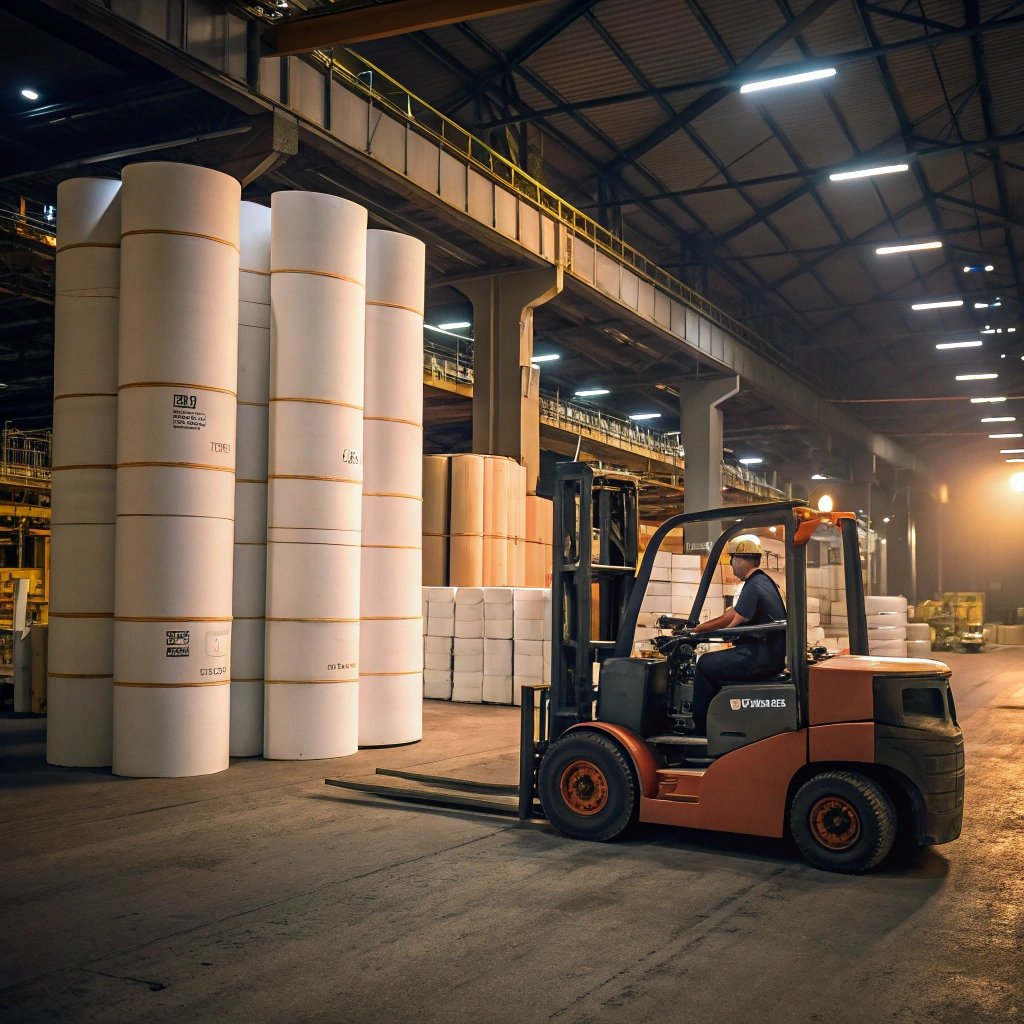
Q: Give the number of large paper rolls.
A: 5